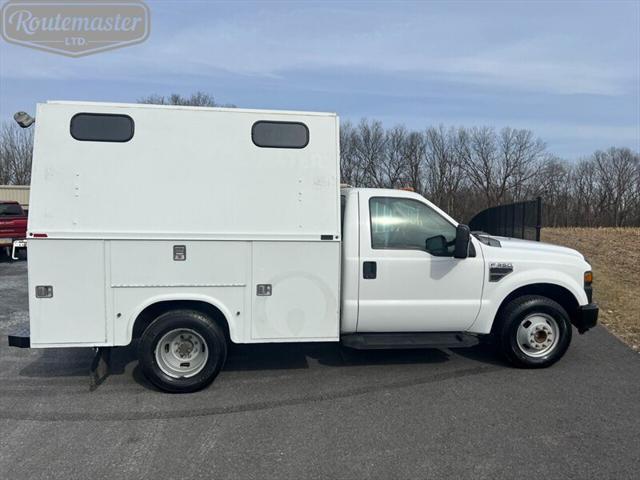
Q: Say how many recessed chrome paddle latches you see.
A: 3